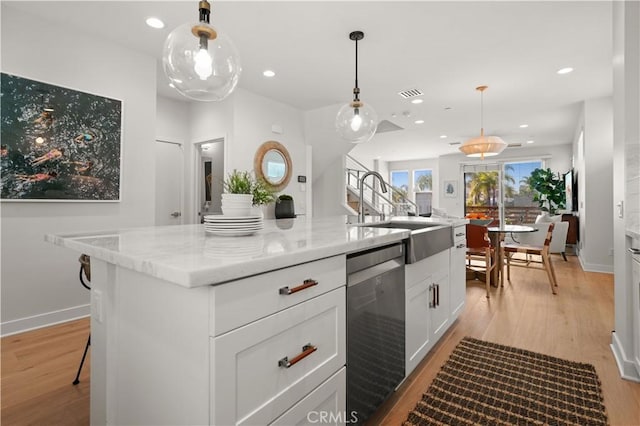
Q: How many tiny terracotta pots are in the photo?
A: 0